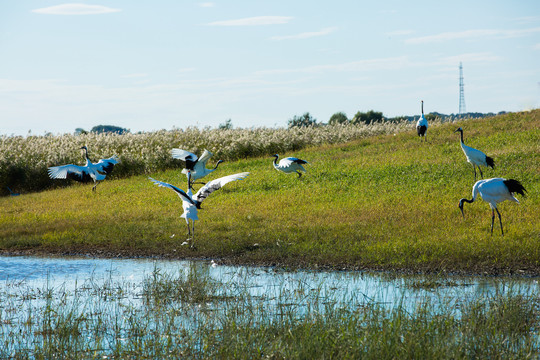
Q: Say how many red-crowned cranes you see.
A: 7